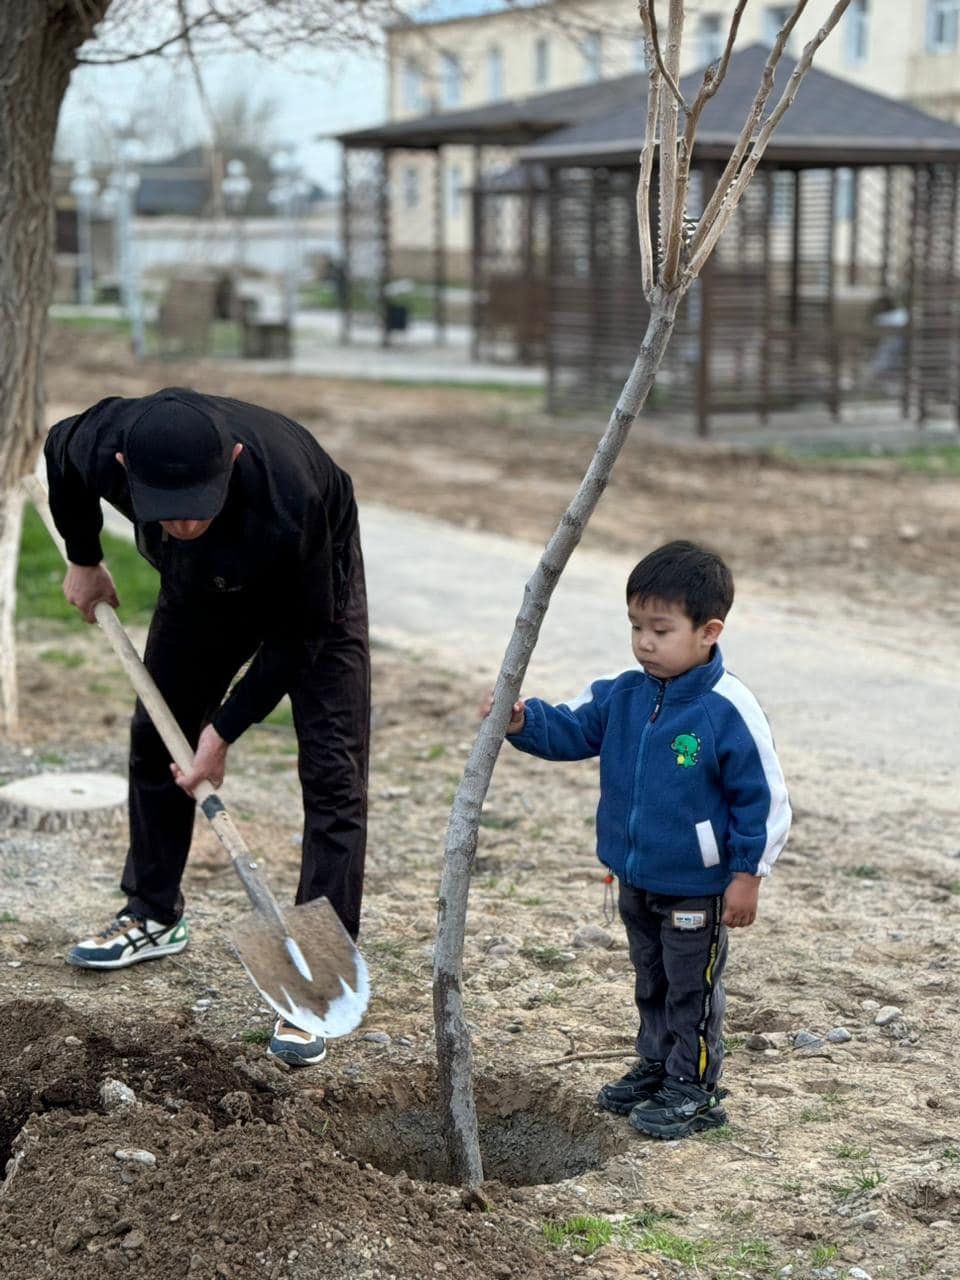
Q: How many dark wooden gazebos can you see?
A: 2